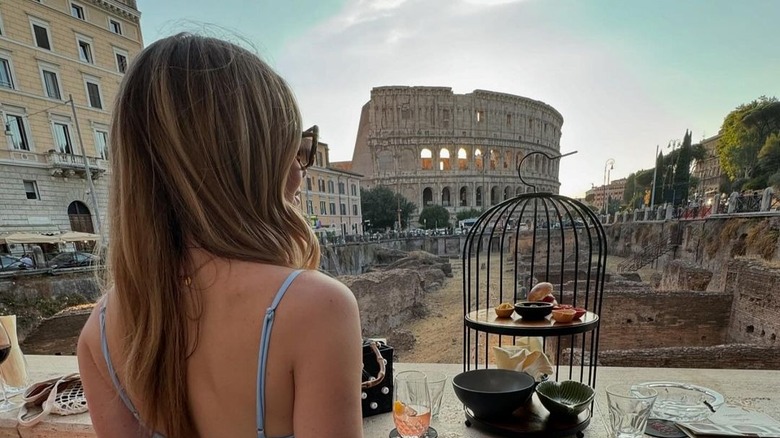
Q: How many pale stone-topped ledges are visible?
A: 1